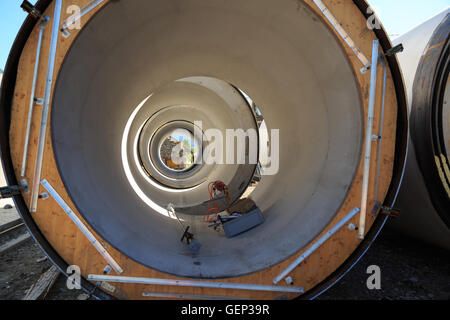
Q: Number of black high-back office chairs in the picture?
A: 0